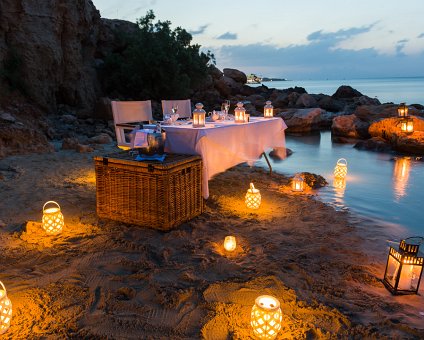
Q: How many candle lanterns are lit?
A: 13